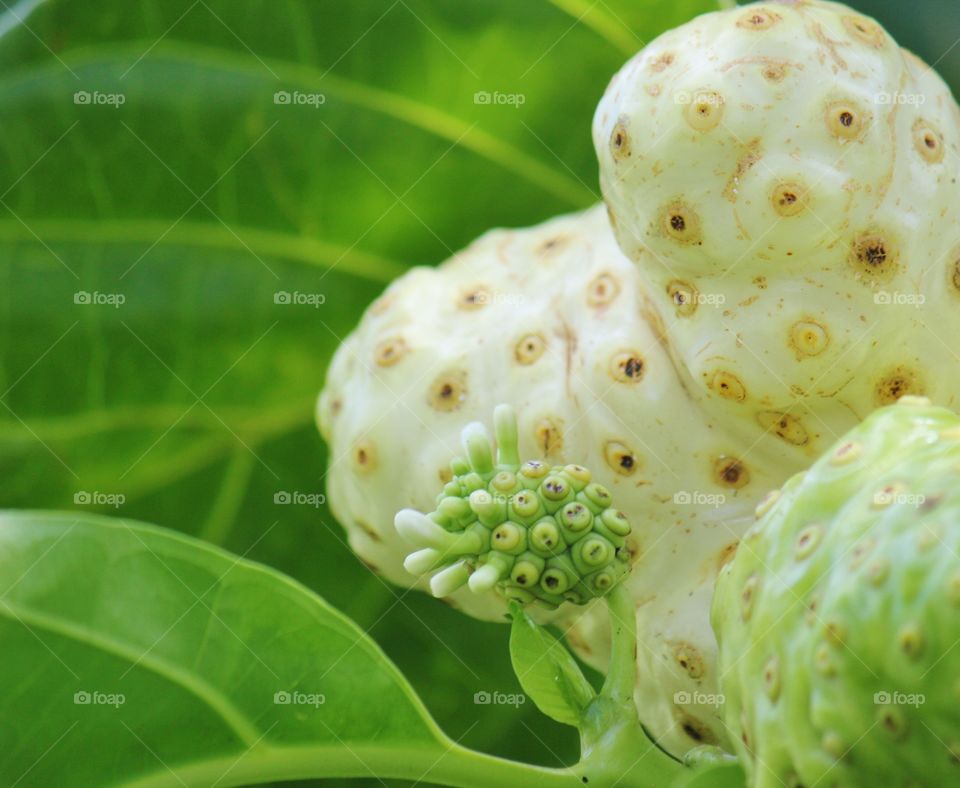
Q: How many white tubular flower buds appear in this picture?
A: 7